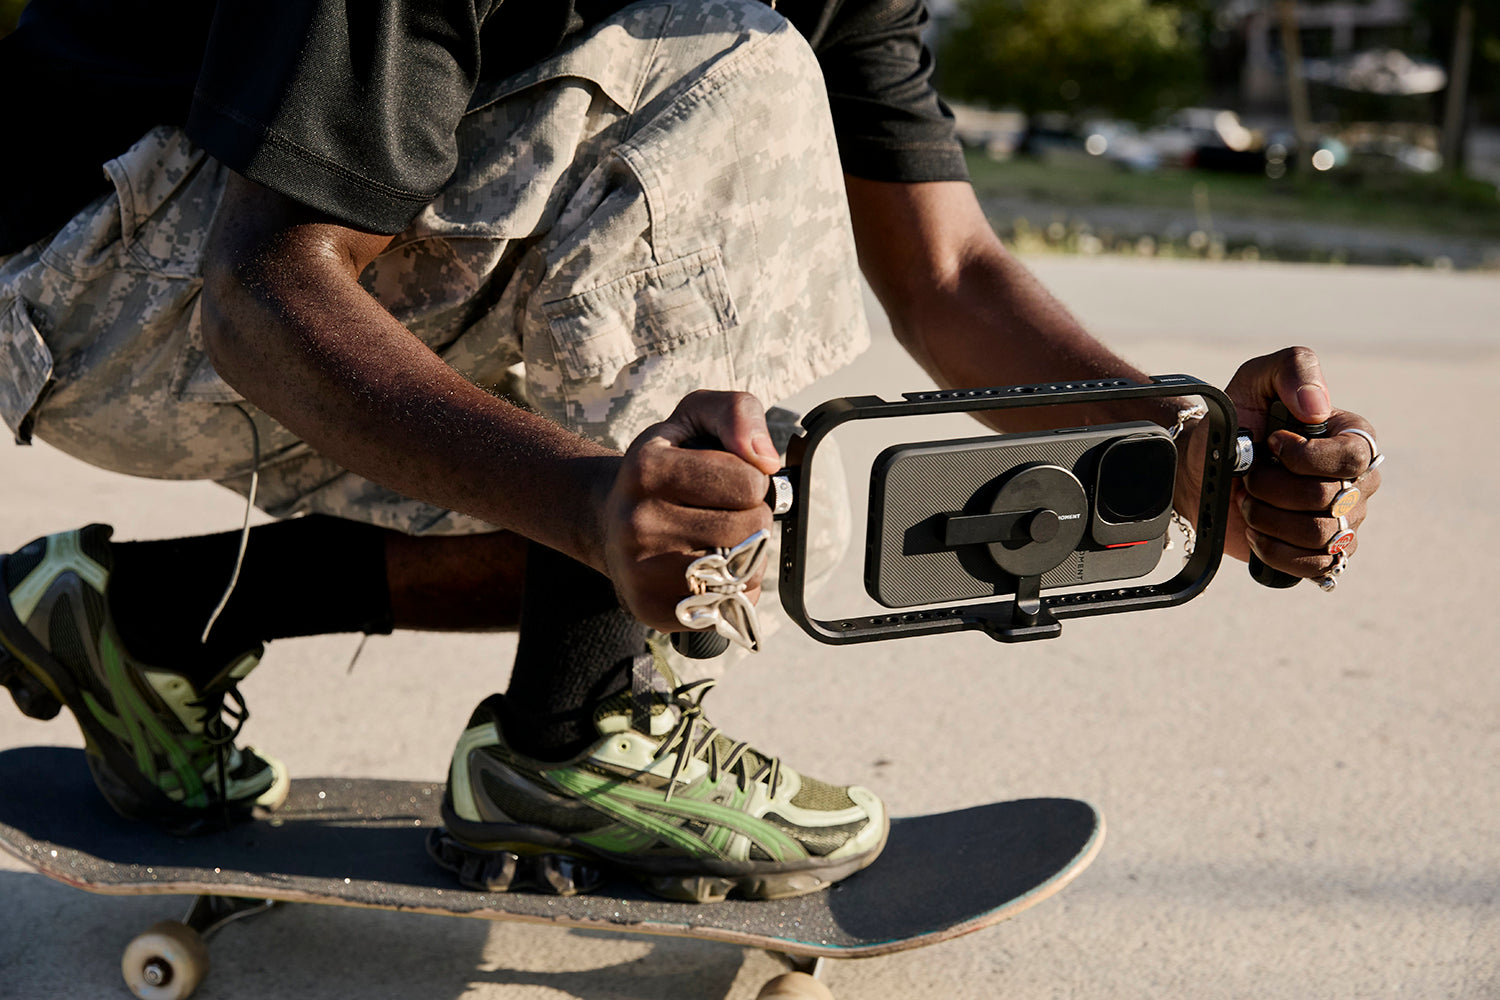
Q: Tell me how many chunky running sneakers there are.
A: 2